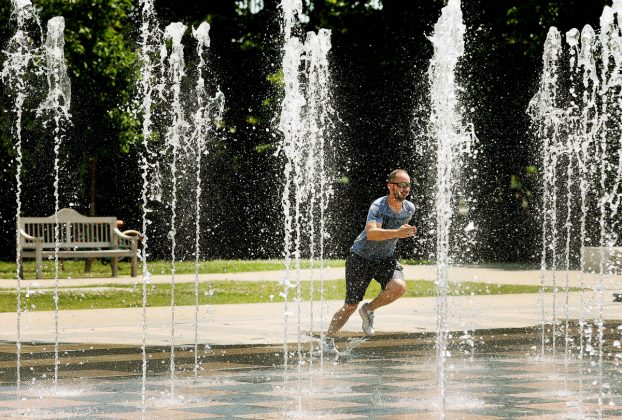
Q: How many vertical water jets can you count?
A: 15